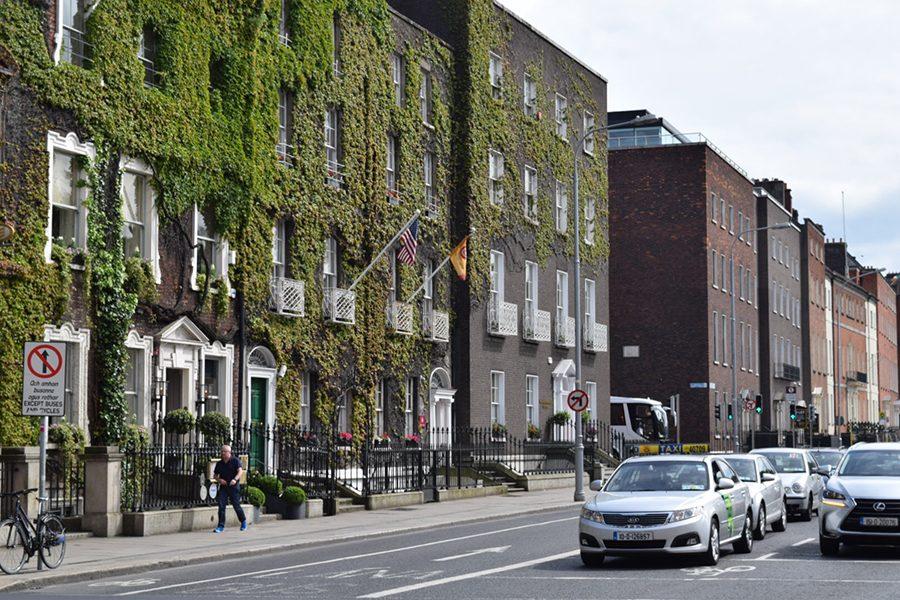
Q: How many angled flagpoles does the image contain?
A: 2